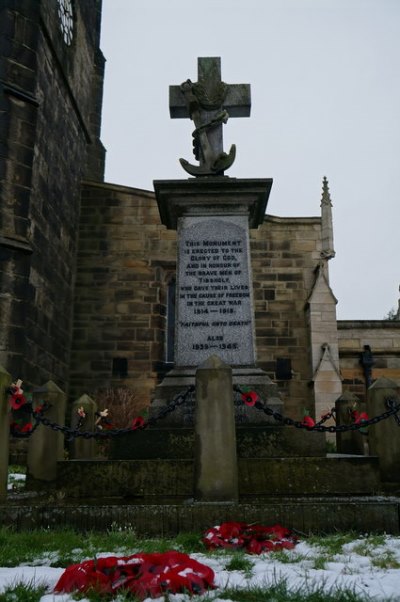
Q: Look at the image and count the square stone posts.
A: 6